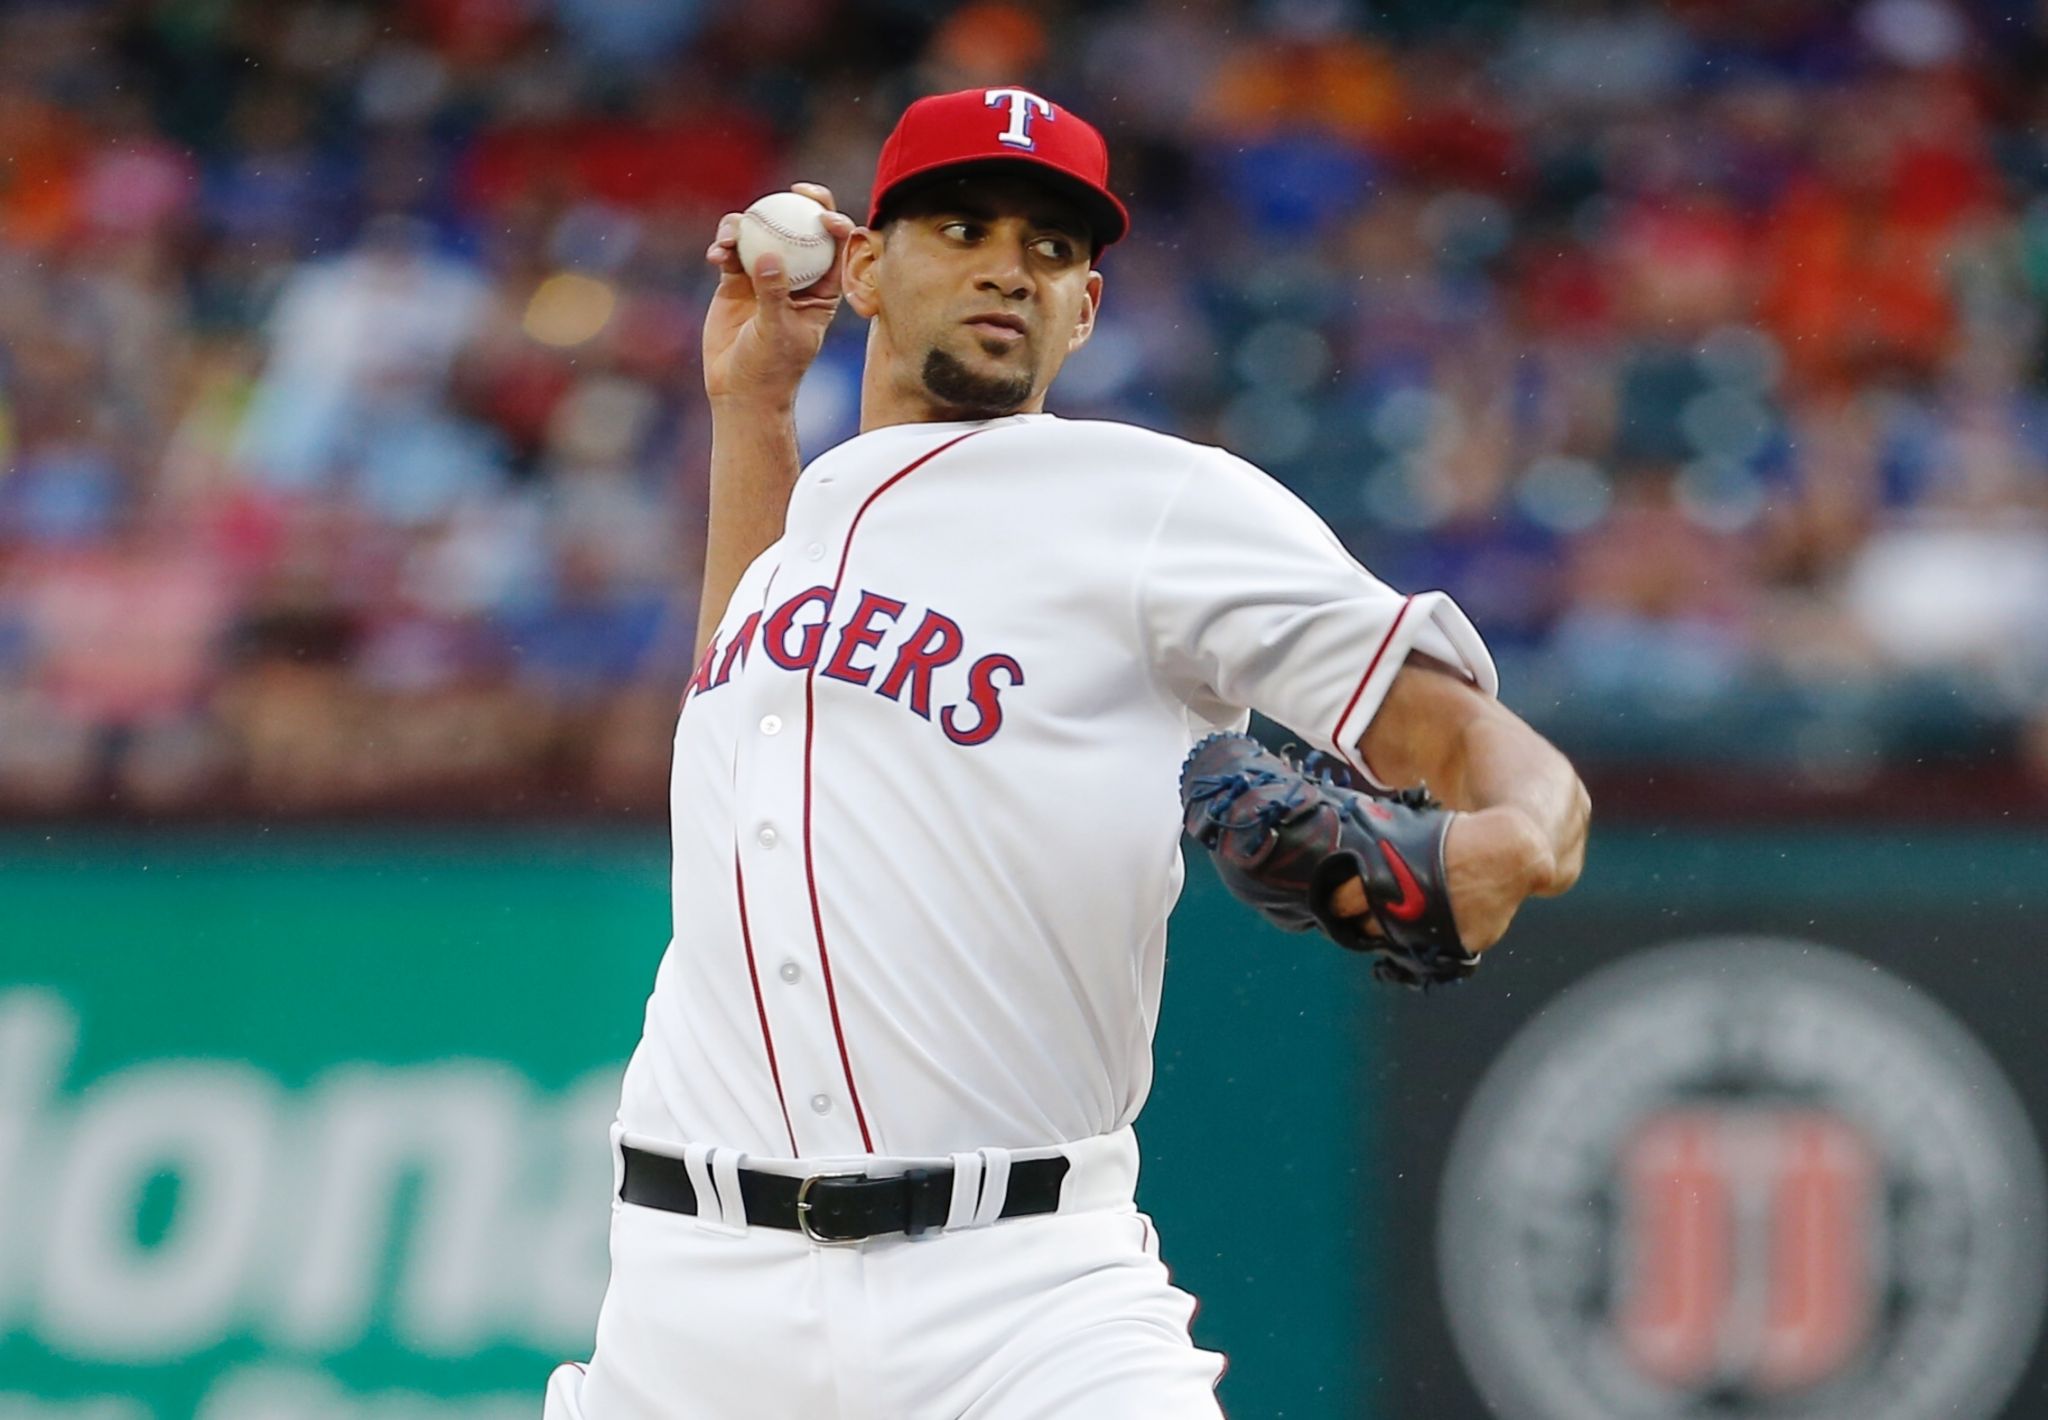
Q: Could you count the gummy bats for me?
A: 0